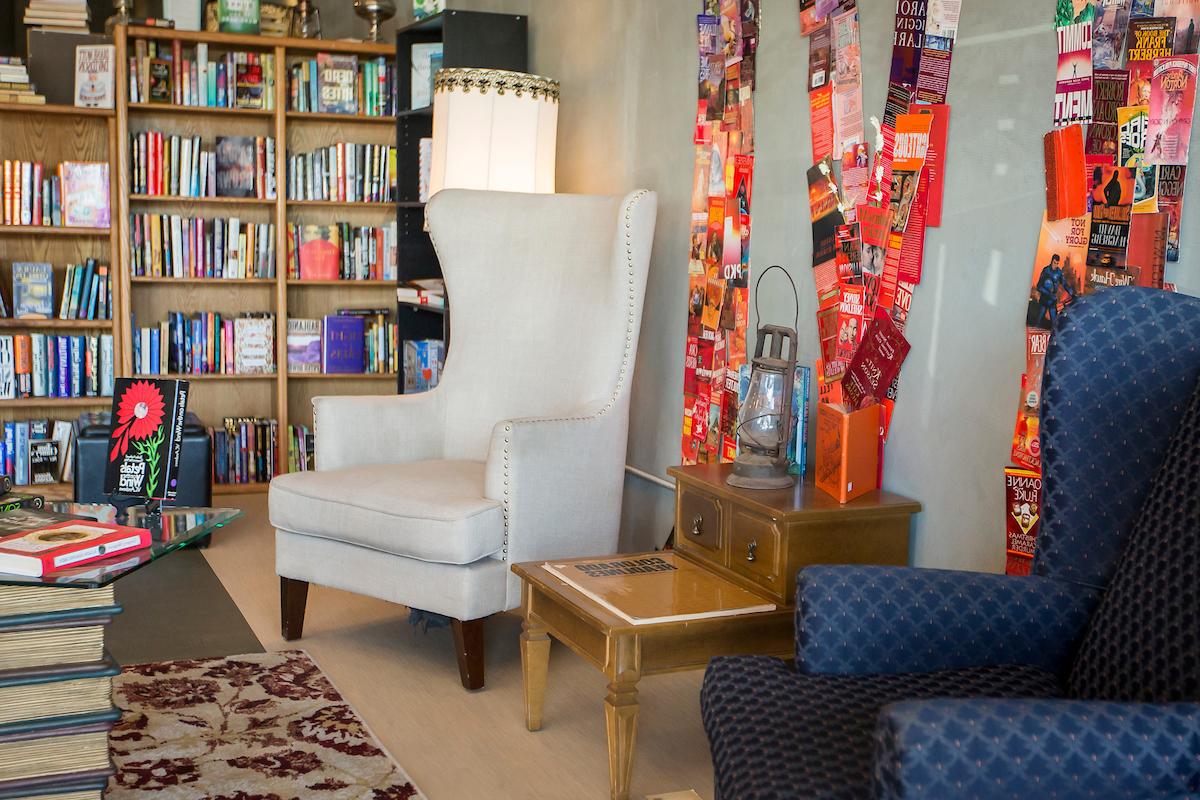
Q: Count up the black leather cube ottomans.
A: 1